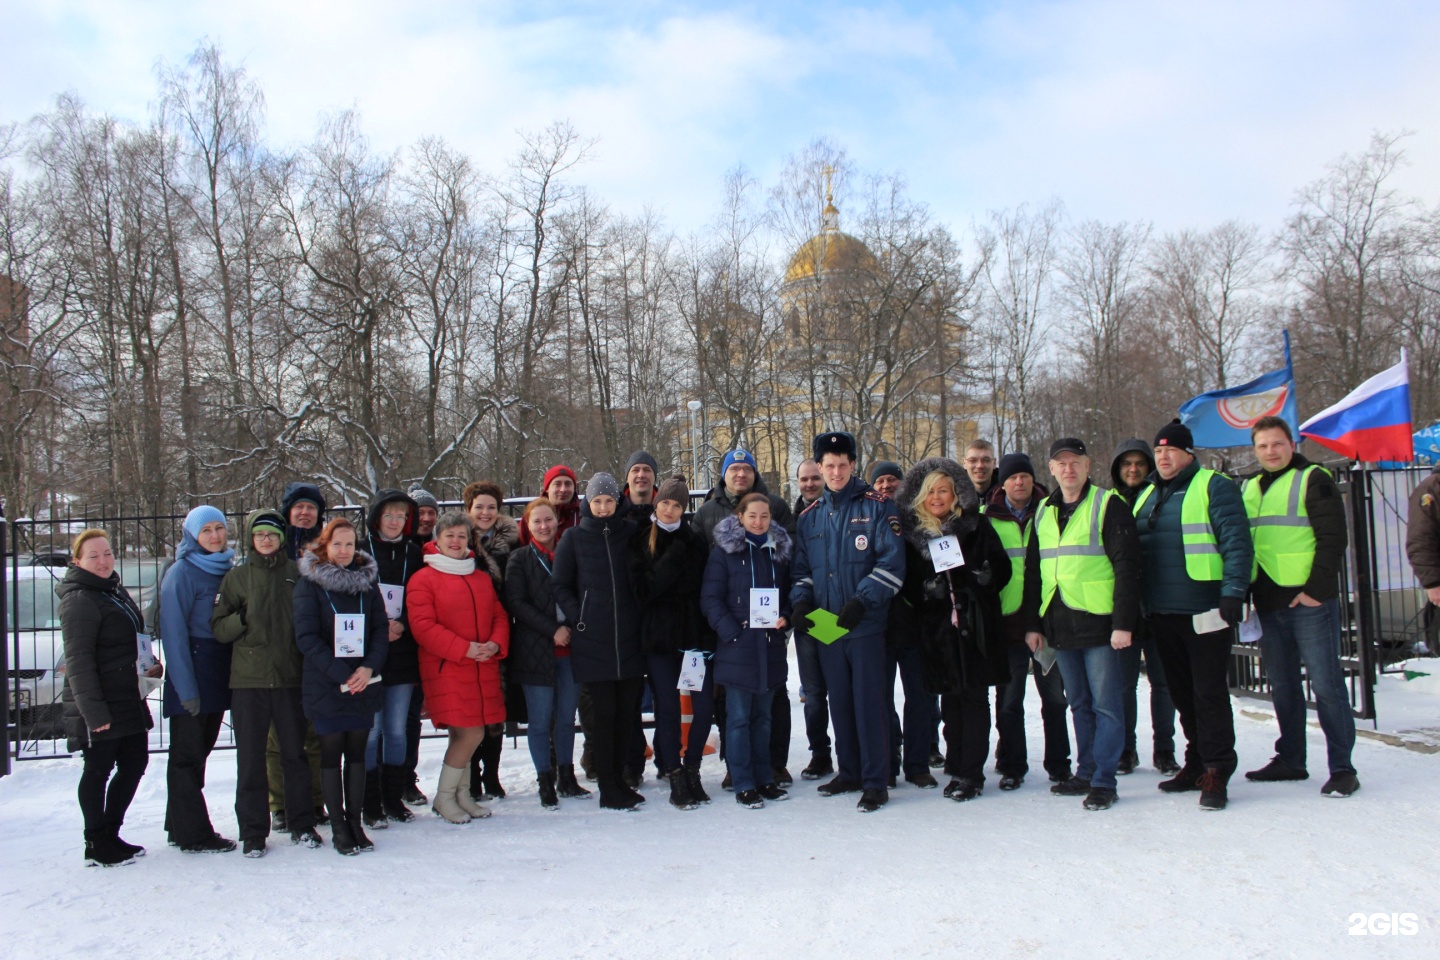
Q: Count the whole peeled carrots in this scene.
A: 0